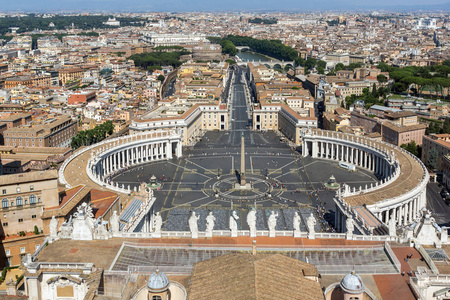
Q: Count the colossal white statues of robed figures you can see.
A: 12